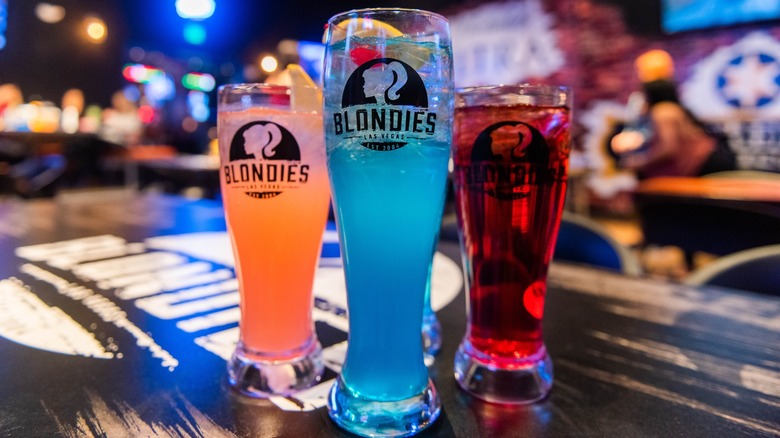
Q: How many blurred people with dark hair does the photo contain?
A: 1